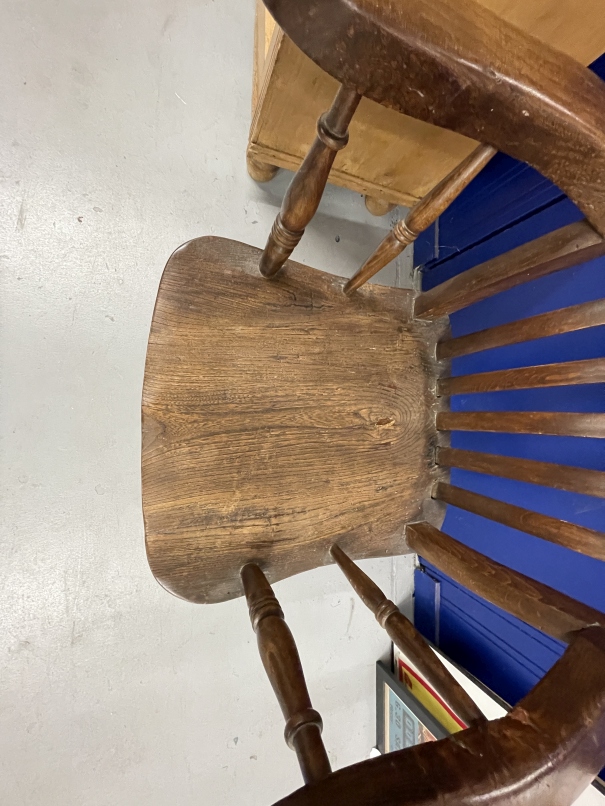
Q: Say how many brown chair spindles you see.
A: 11